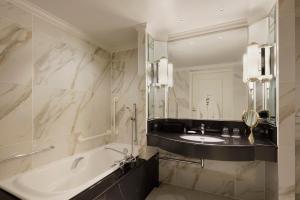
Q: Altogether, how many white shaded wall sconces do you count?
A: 2